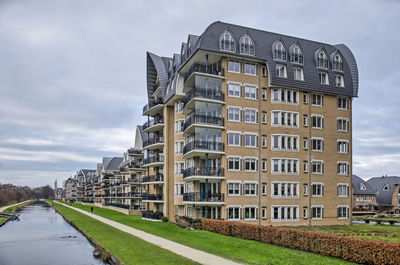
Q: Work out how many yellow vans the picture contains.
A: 0